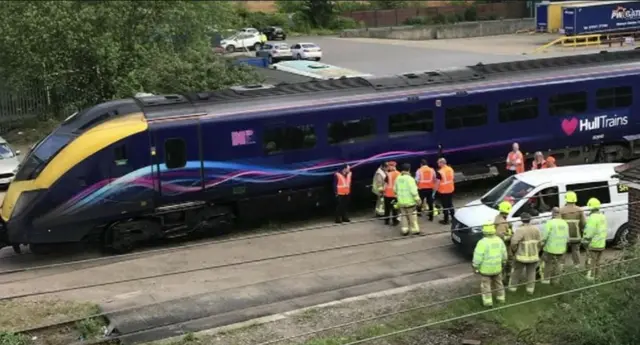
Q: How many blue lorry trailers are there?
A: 2